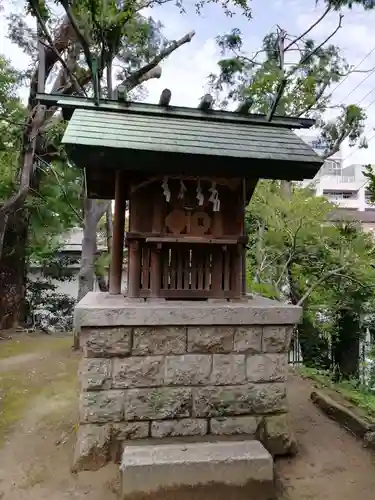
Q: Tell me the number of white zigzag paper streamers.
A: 4